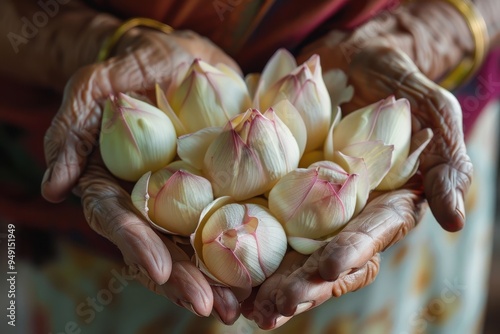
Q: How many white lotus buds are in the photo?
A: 8